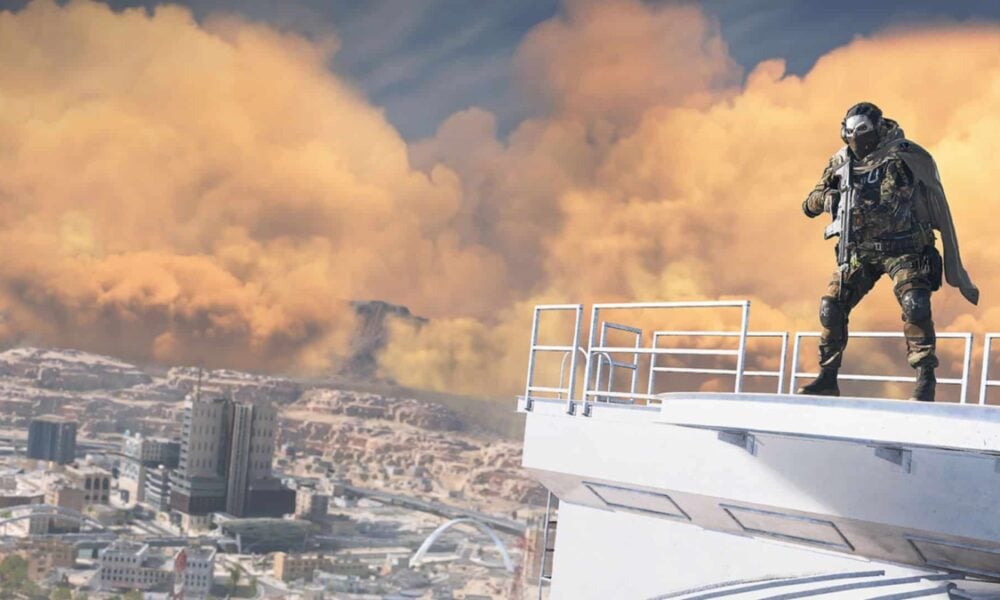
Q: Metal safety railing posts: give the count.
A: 11